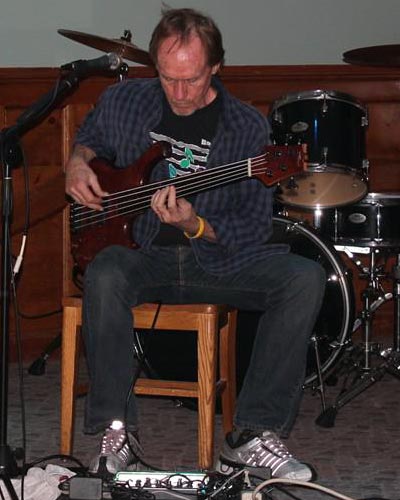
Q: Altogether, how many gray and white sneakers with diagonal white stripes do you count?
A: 2